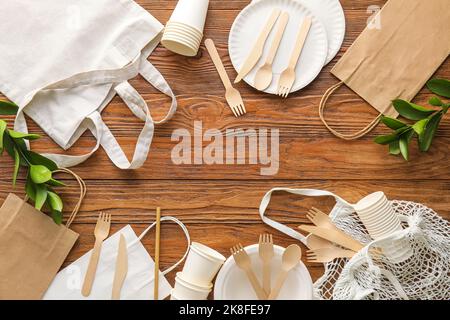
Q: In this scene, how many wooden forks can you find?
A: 7